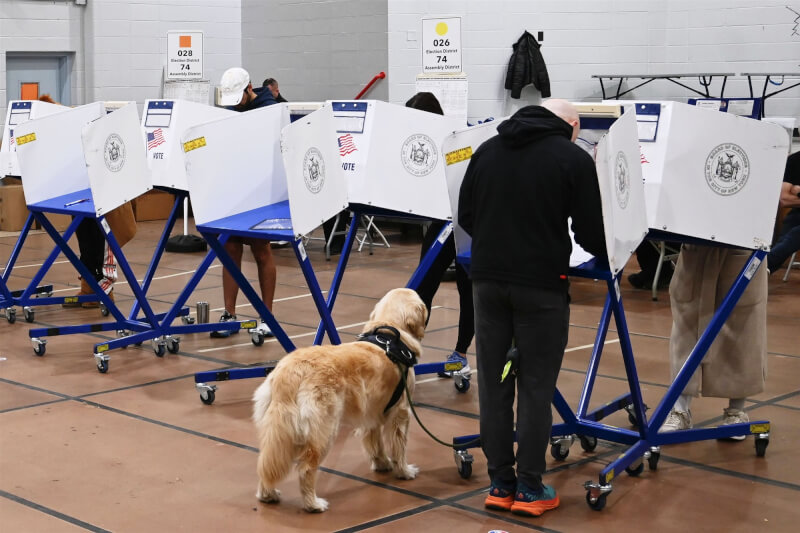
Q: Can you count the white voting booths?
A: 7